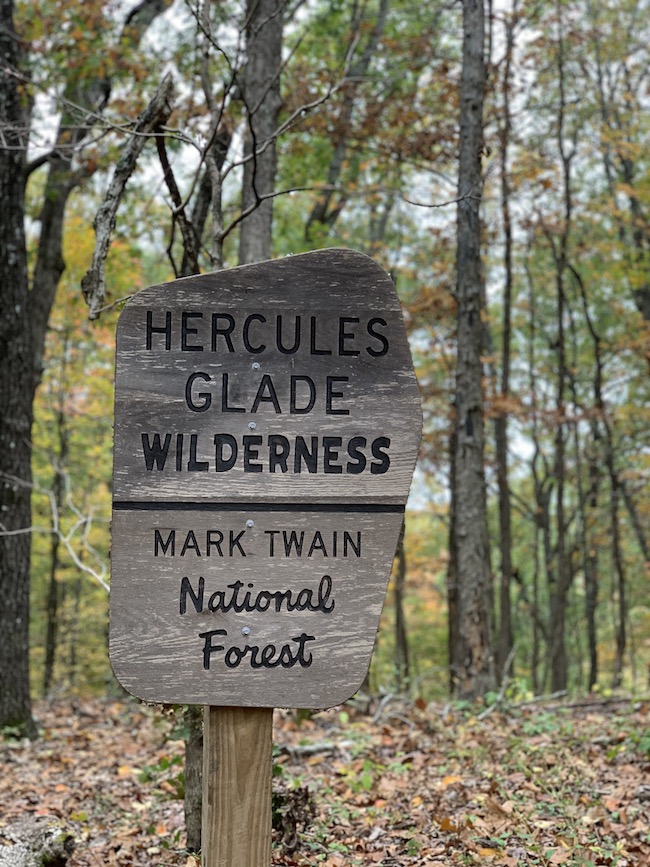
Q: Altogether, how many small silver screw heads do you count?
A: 4